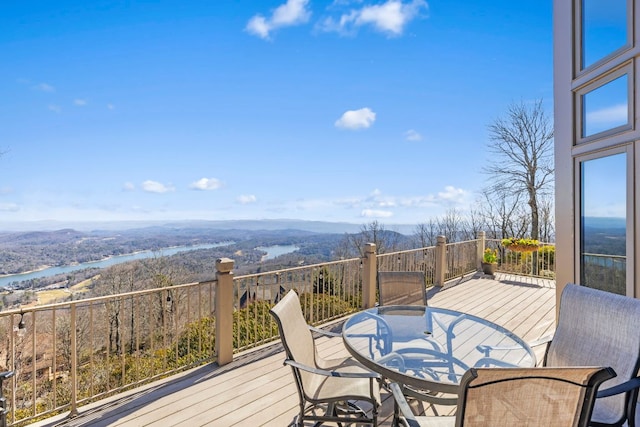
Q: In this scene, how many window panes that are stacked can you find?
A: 3